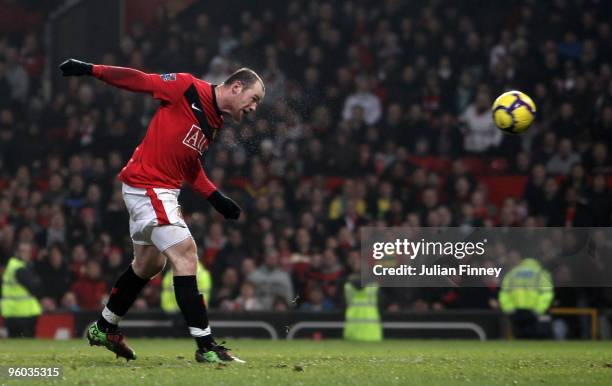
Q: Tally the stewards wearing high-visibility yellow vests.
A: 4